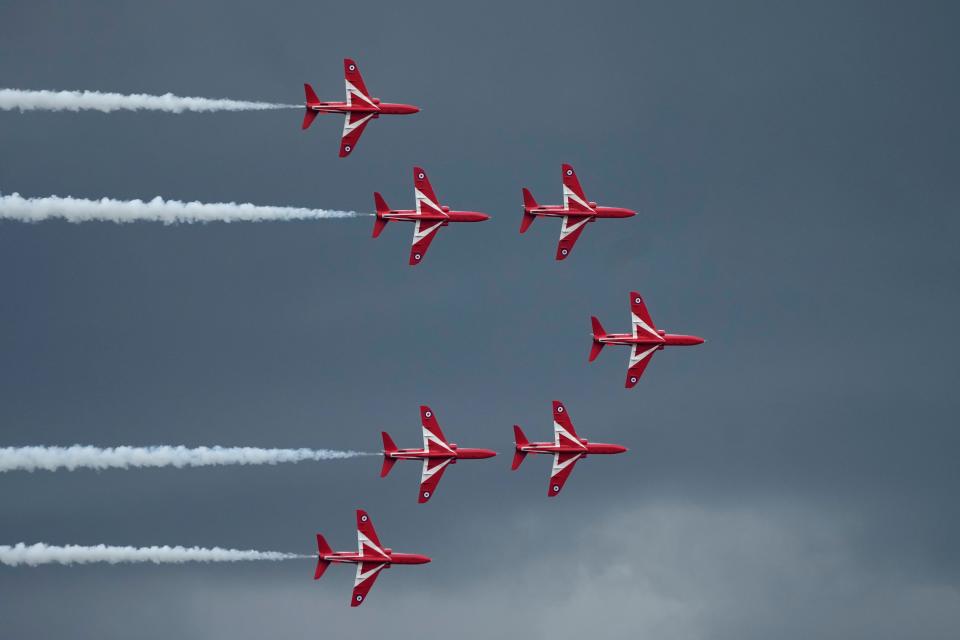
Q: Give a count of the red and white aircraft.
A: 7